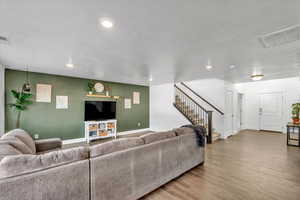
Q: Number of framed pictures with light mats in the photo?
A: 4